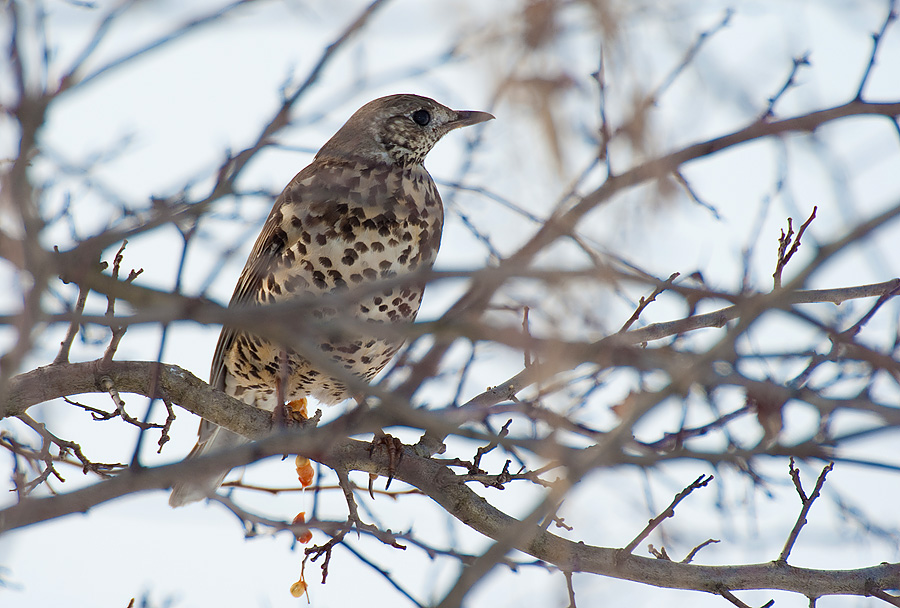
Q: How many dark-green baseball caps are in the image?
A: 0